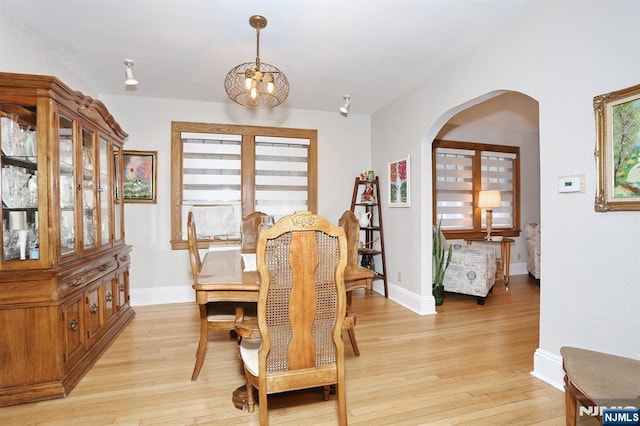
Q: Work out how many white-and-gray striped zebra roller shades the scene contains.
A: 4